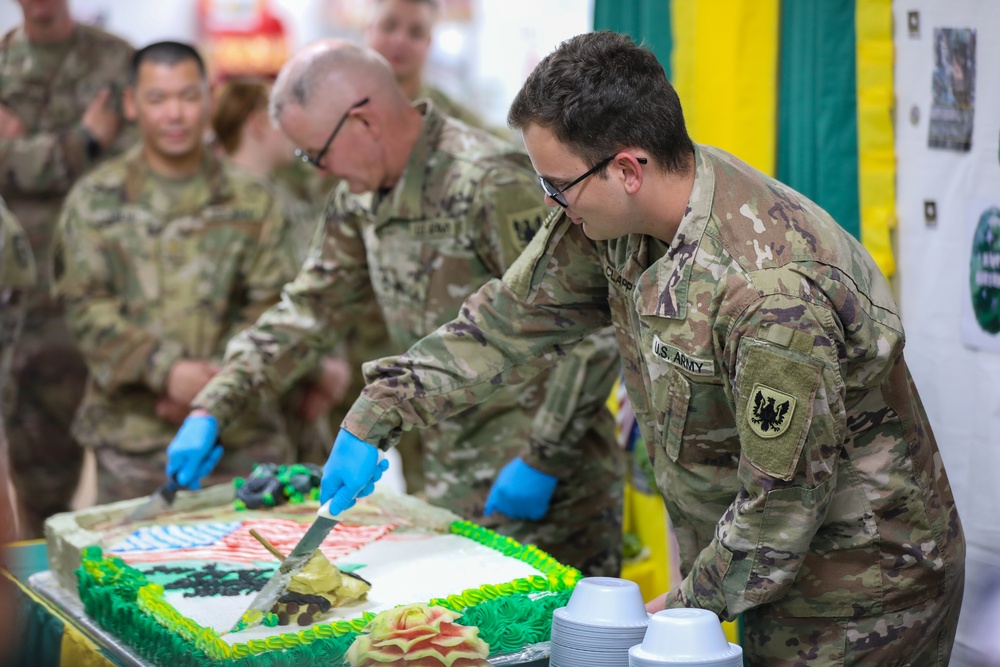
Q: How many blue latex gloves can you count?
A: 3